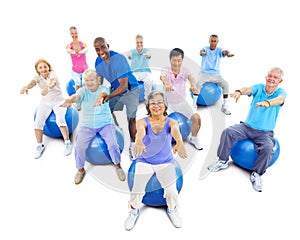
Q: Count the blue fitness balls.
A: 8